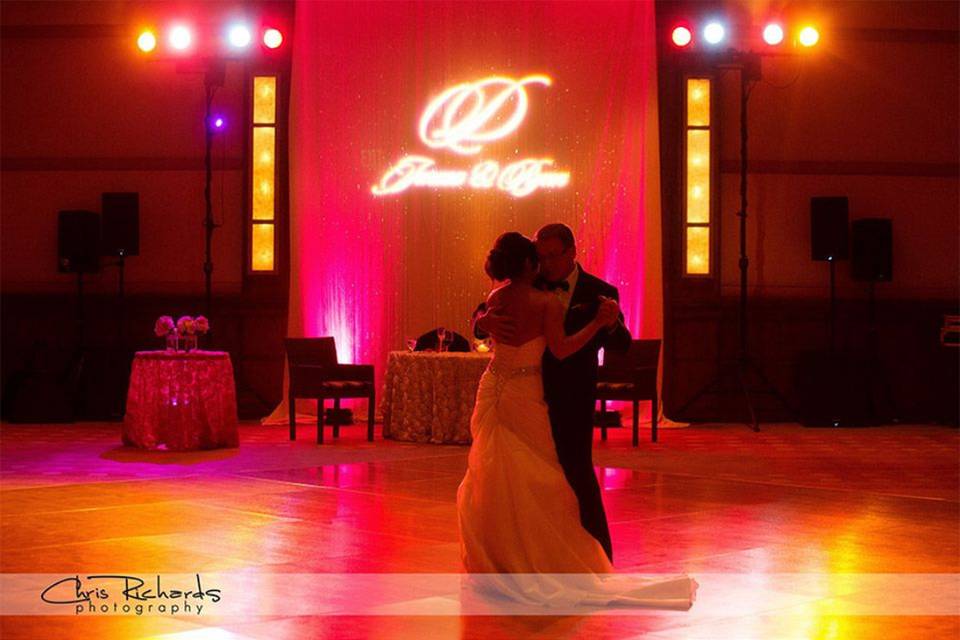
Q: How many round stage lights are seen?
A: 8